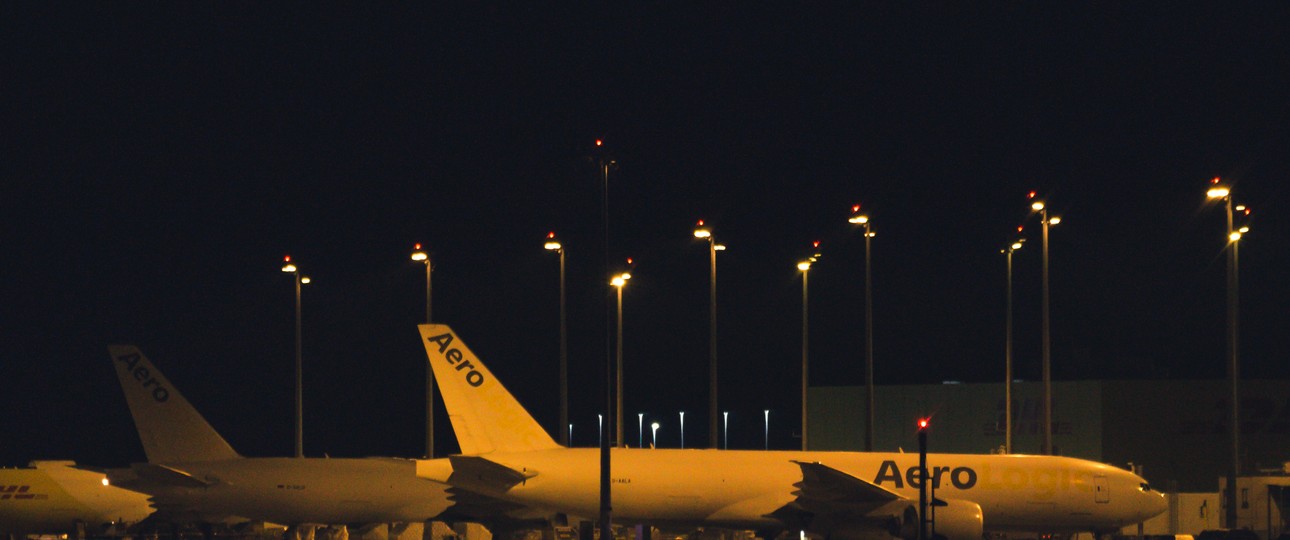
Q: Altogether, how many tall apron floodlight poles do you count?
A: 12